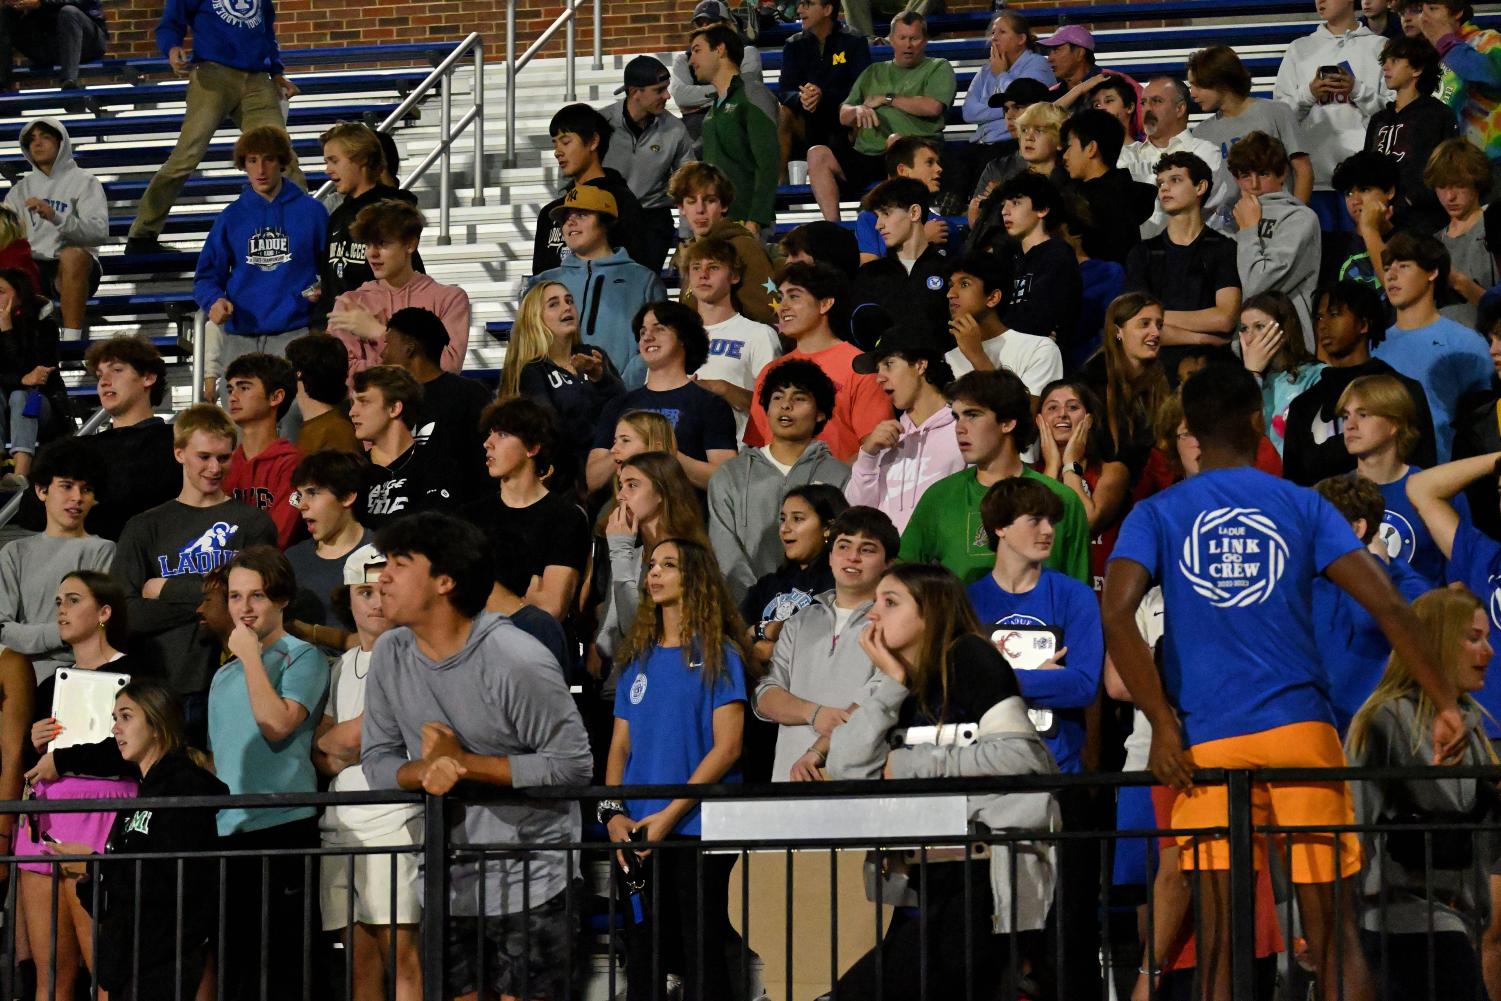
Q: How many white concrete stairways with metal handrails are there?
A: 1